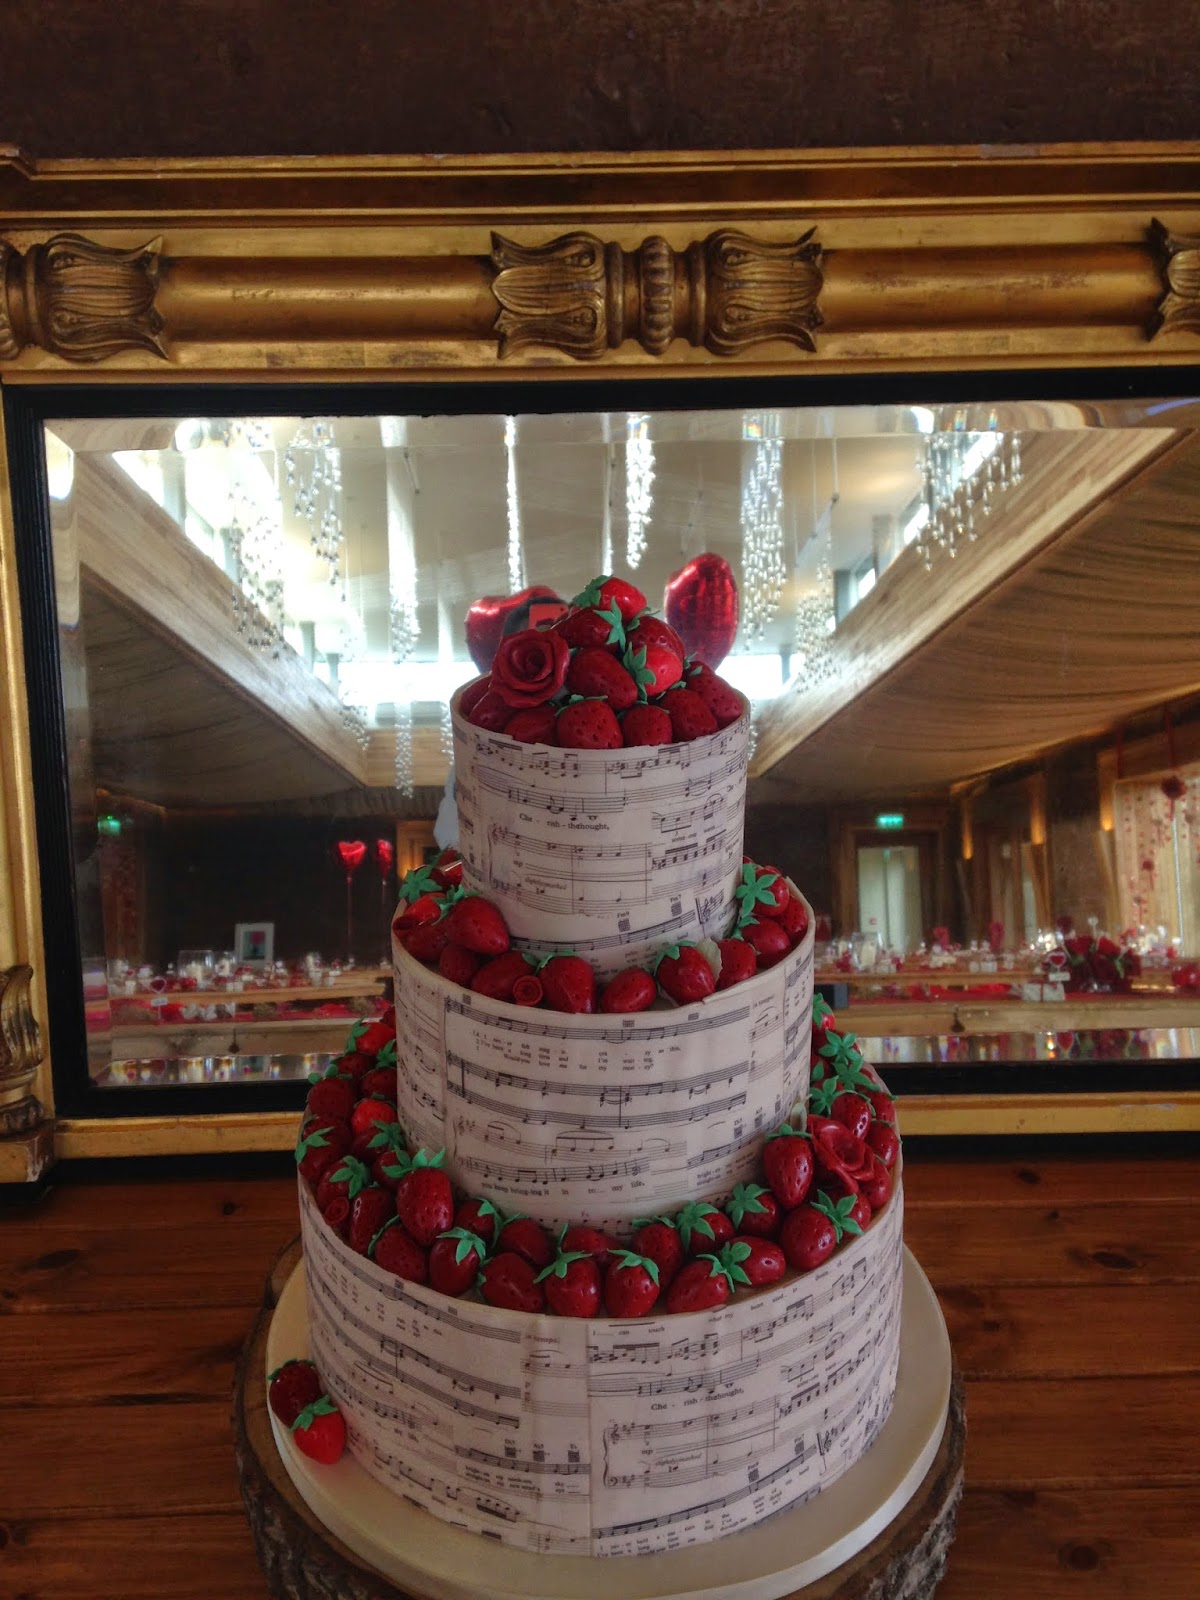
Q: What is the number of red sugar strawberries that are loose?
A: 2